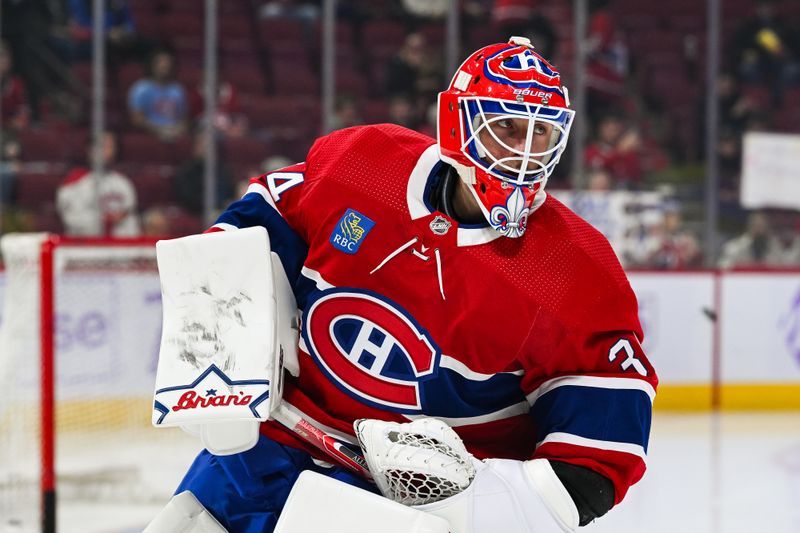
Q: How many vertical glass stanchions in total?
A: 6